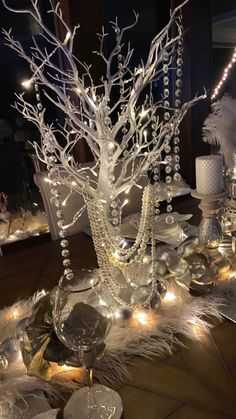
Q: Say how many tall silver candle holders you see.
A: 1